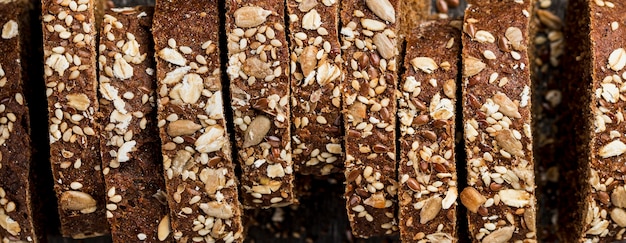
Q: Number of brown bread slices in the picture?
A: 10